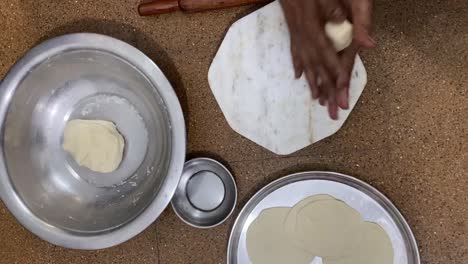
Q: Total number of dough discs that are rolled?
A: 4